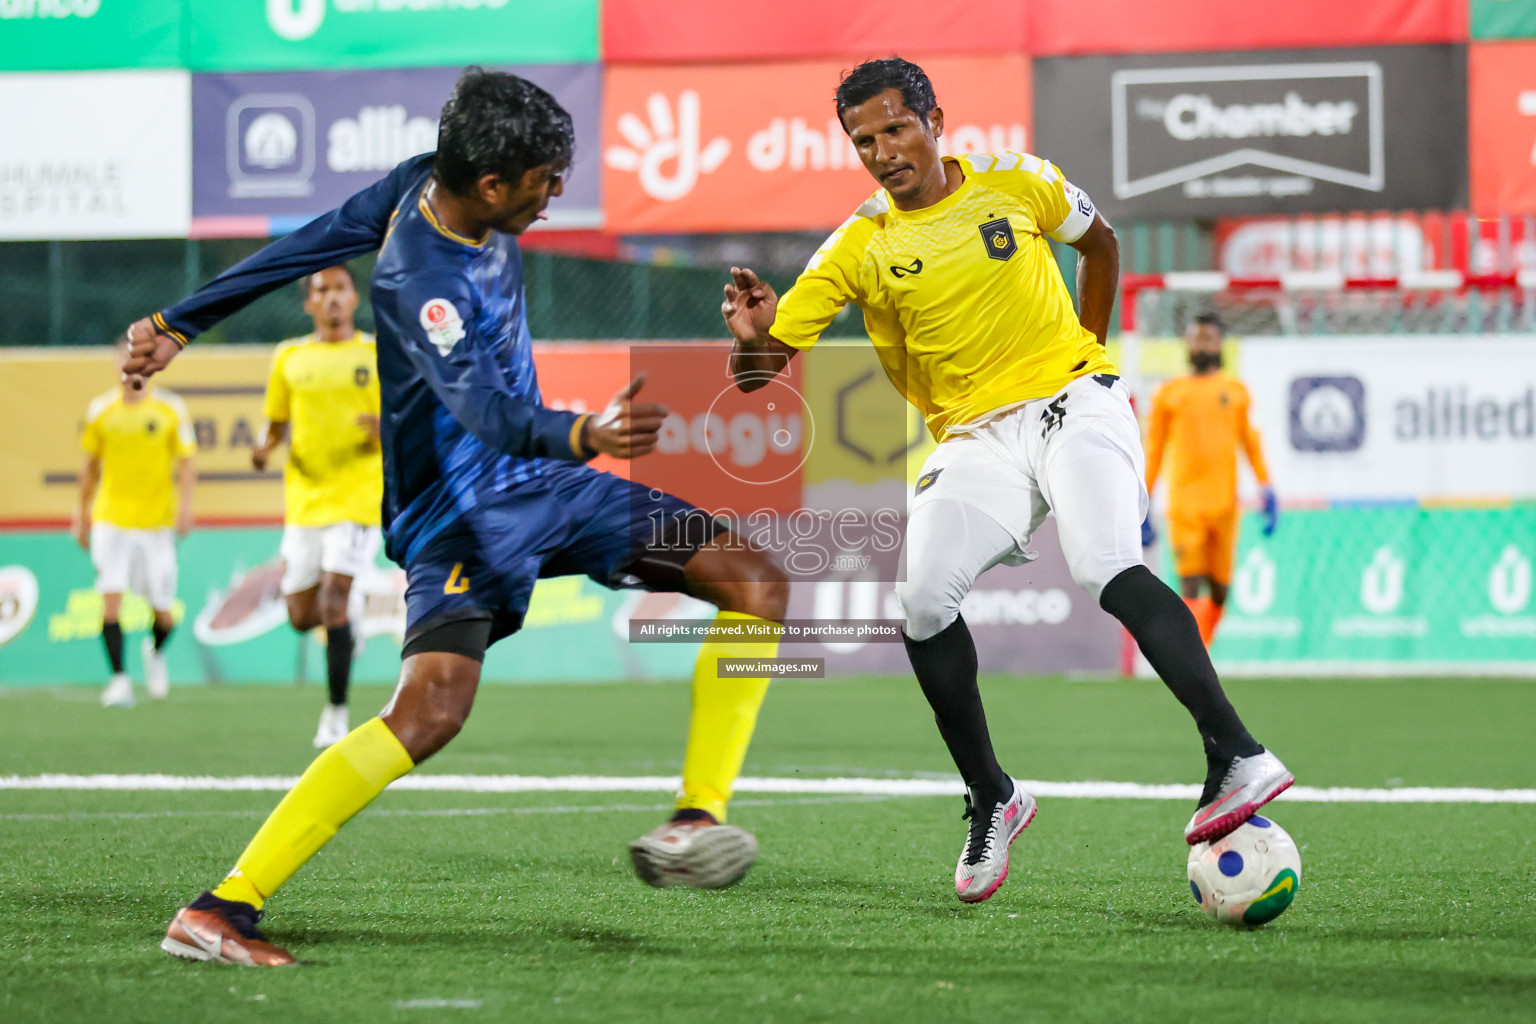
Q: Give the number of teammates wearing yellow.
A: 3